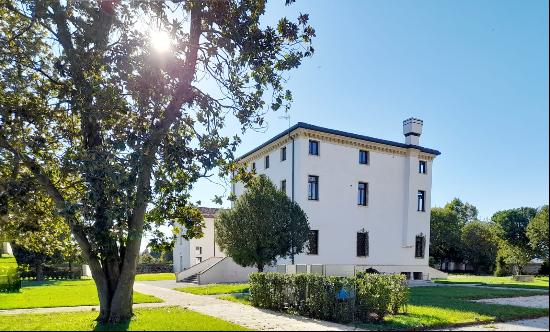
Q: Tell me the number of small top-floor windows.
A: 6